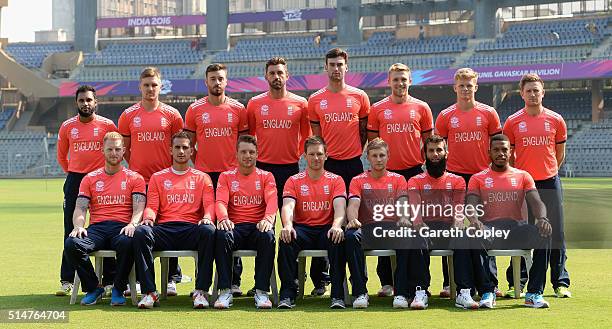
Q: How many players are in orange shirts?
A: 15